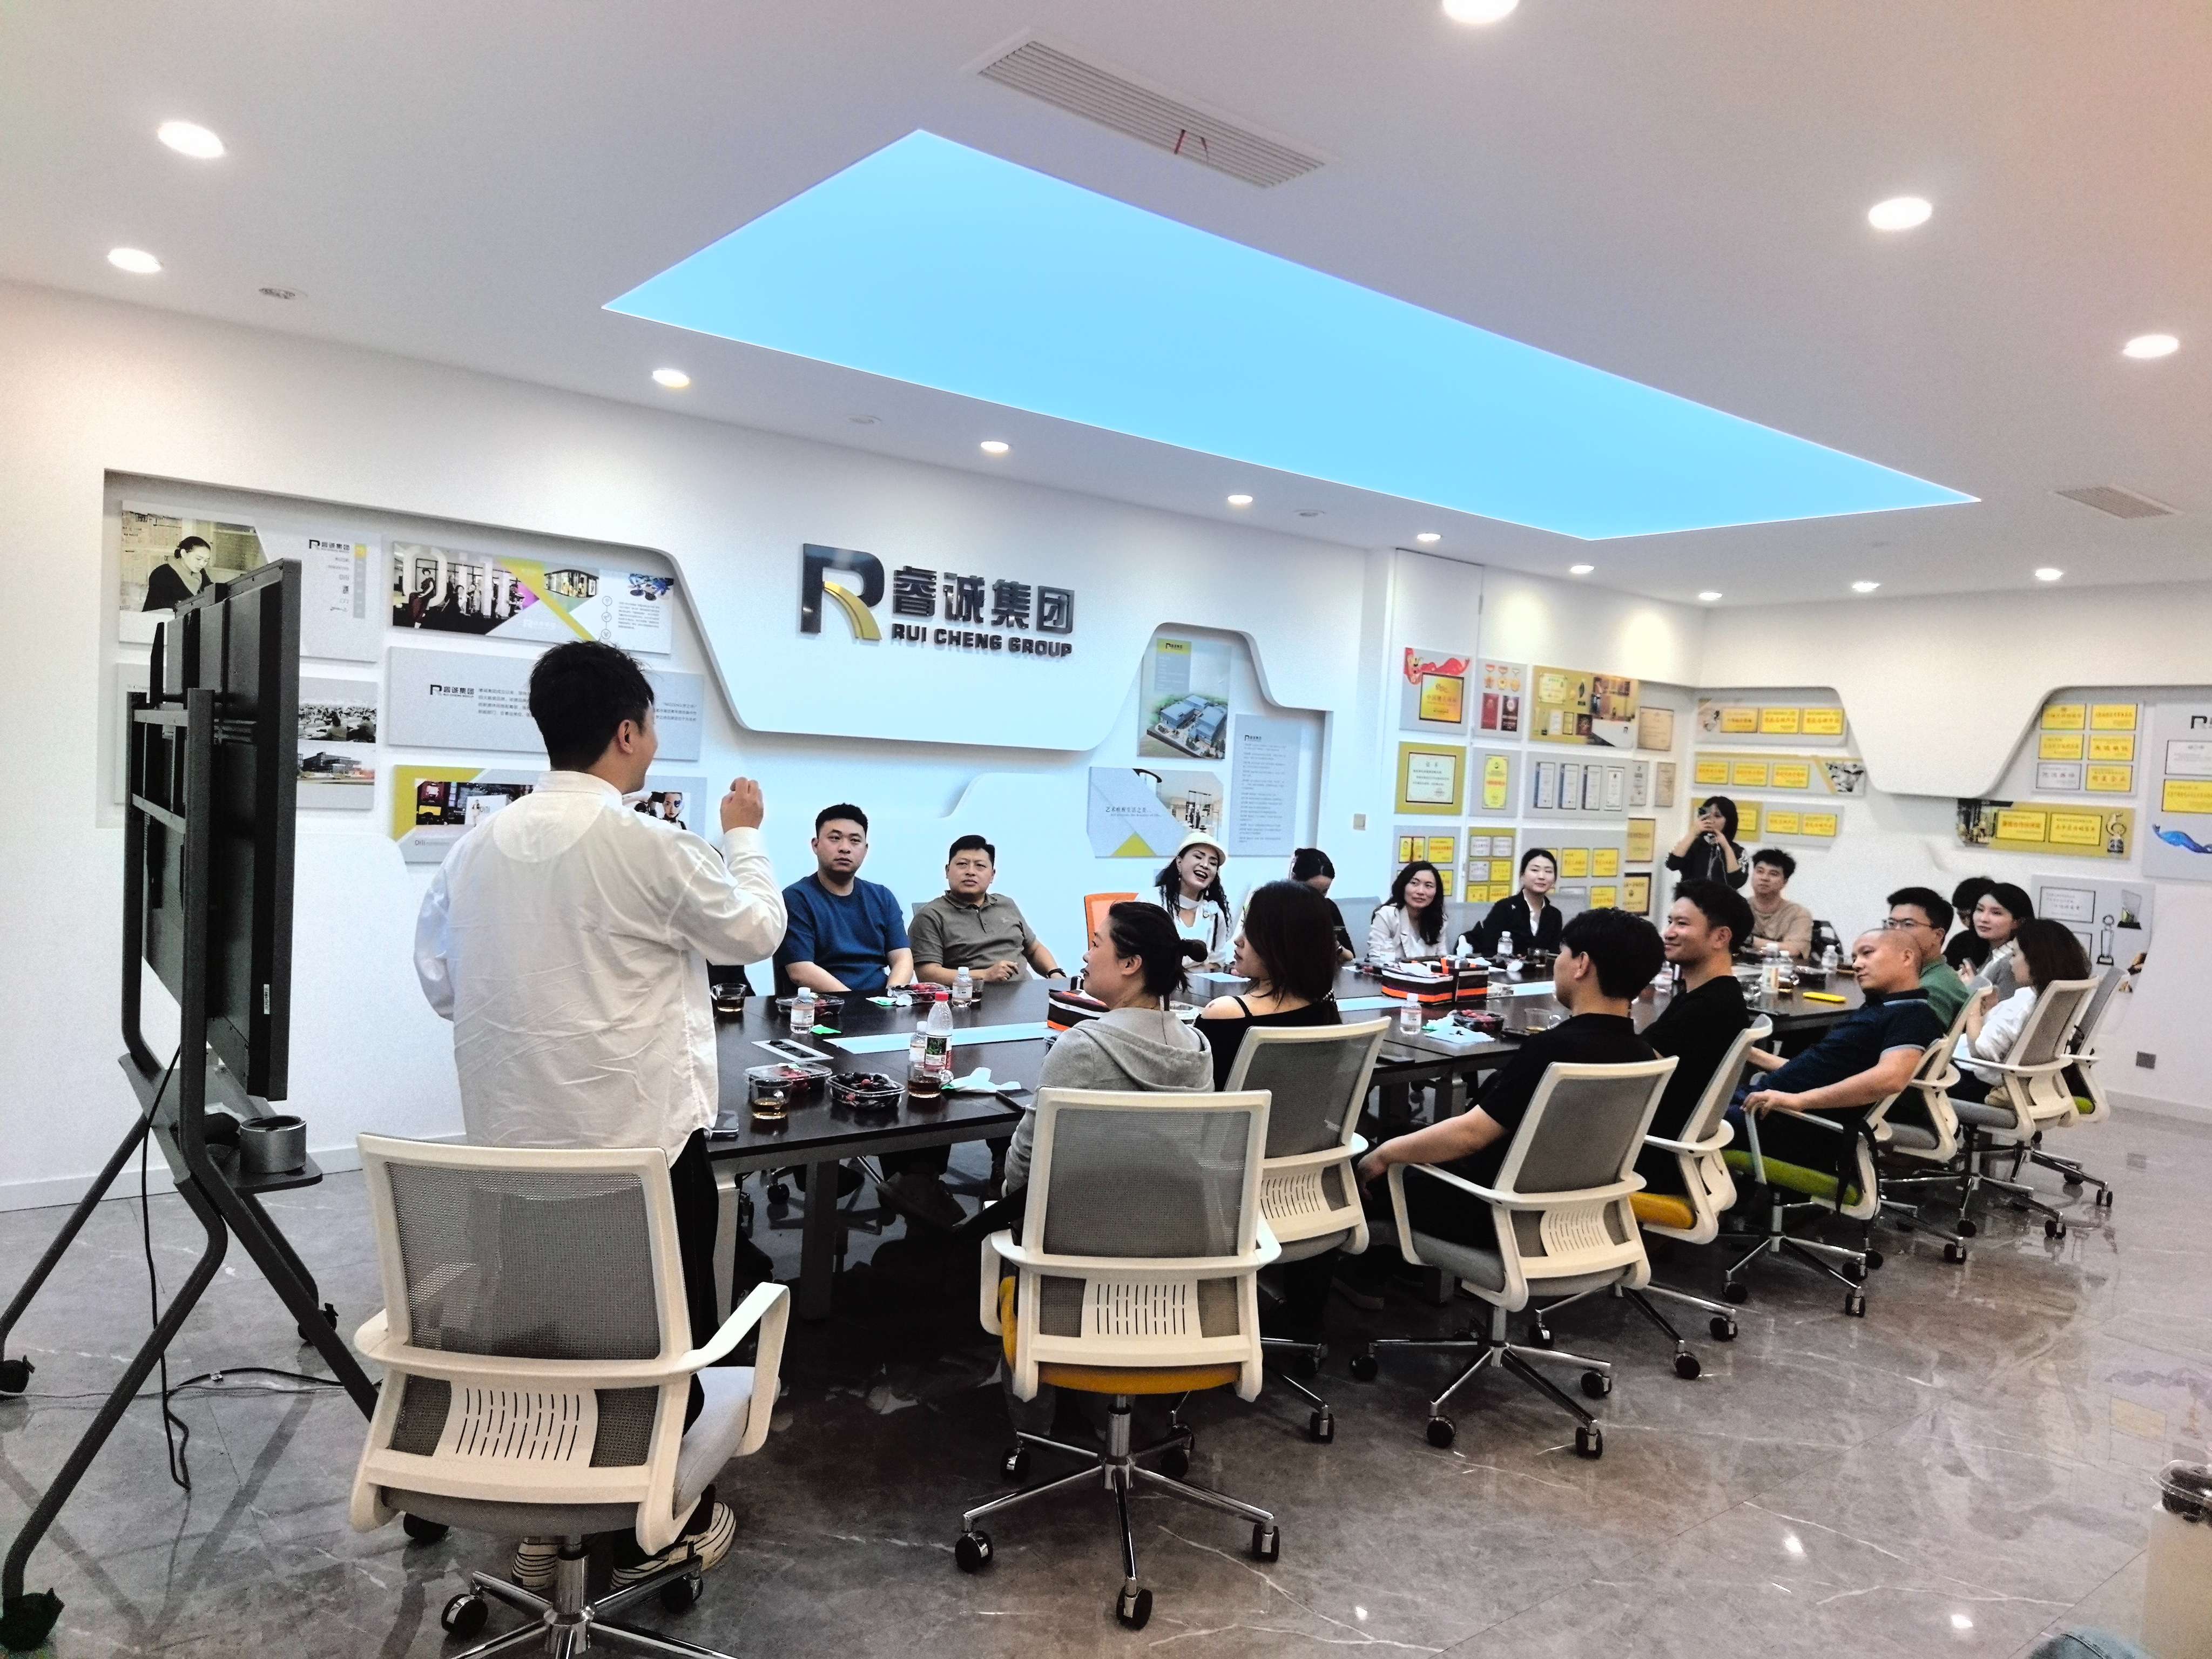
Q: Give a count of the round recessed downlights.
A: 13